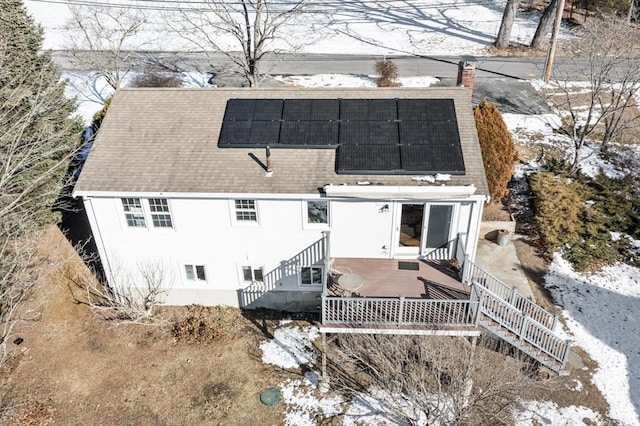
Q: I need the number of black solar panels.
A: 10